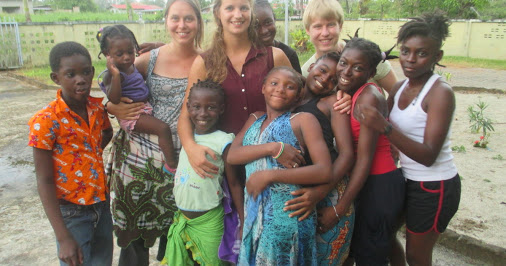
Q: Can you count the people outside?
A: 11